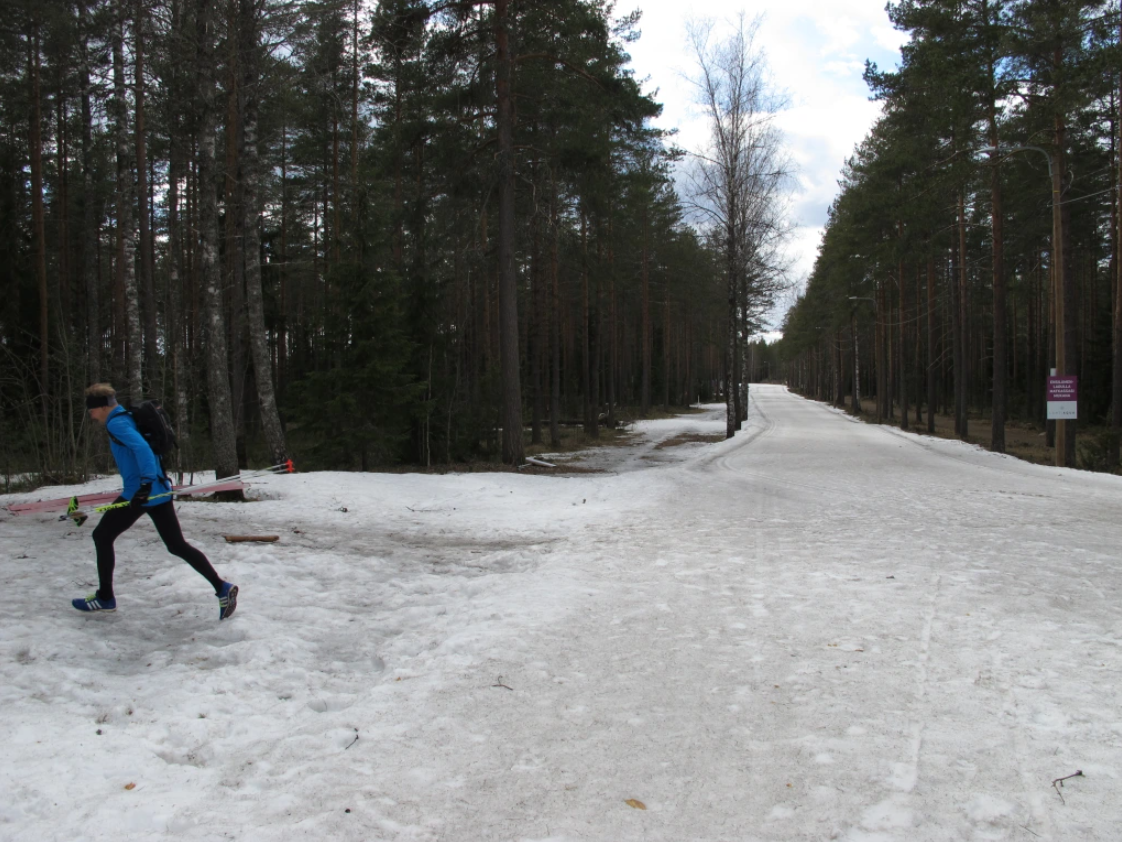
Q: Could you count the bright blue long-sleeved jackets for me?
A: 1